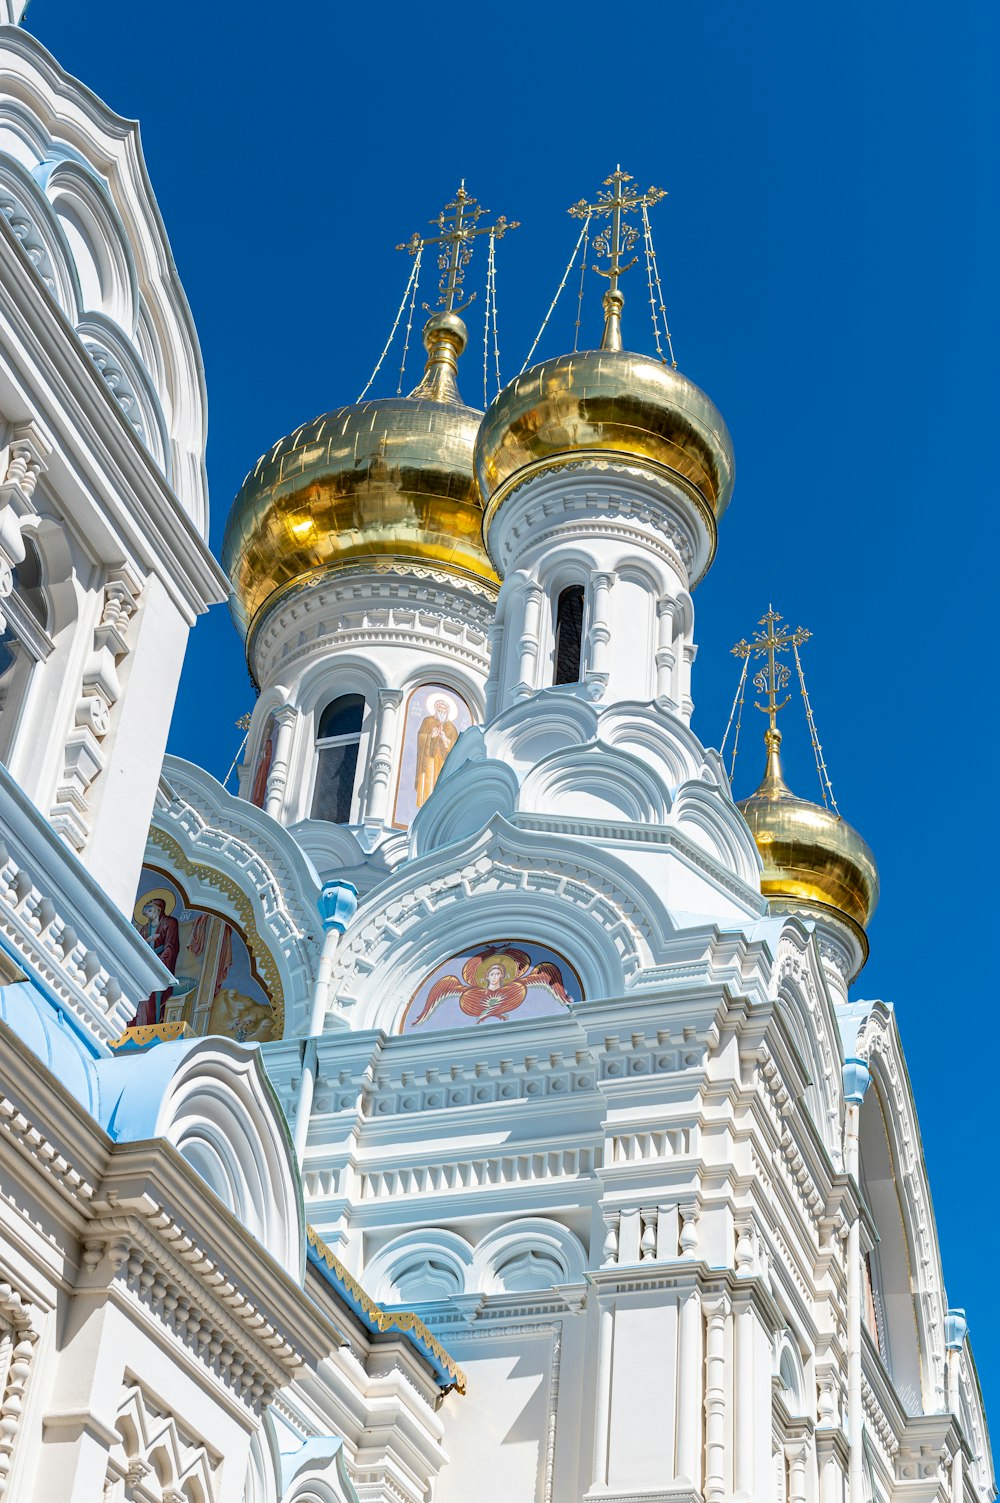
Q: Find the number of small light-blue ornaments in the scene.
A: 3